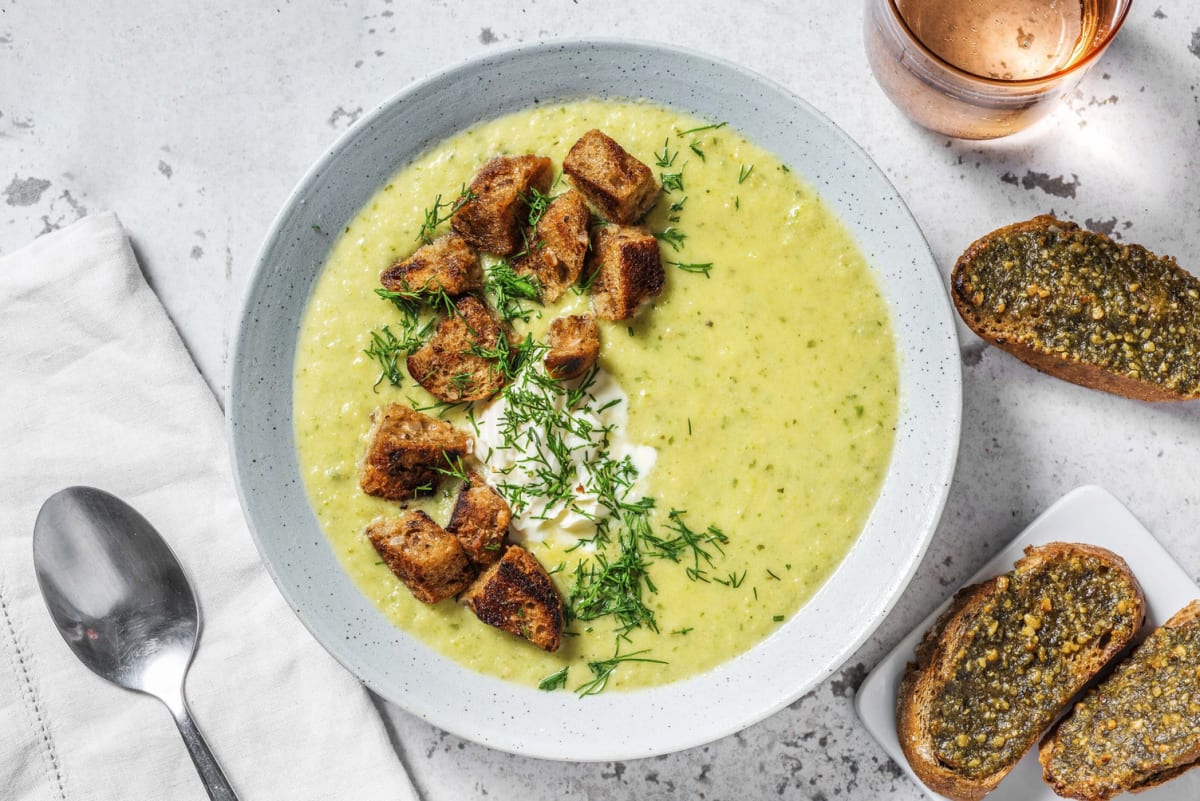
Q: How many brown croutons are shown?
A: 11